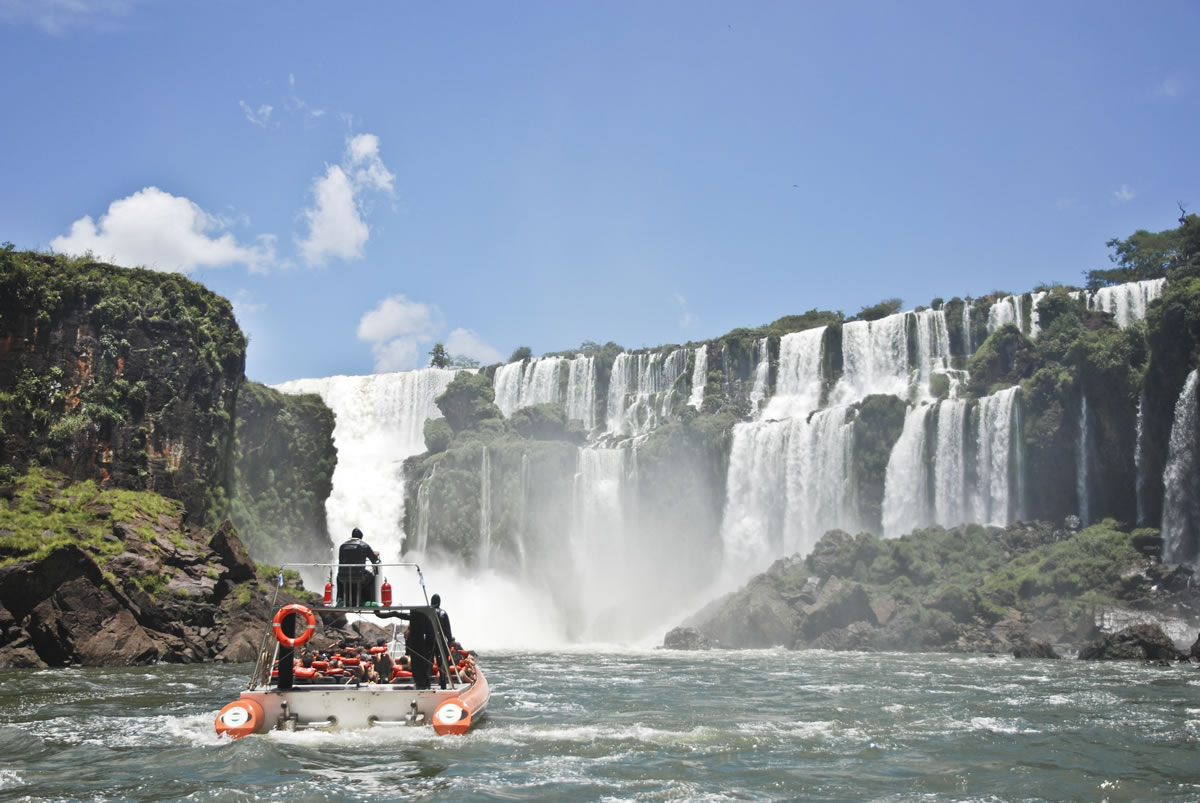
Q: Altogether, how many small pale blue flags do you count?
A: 2